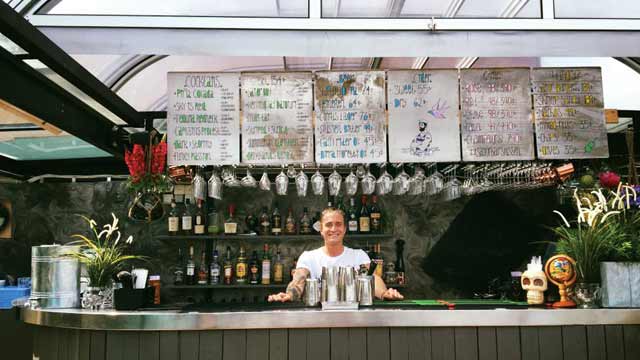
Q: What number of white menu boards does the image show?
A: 6